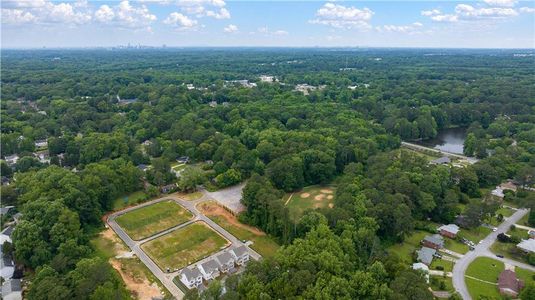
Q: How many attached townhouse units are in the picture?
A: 4